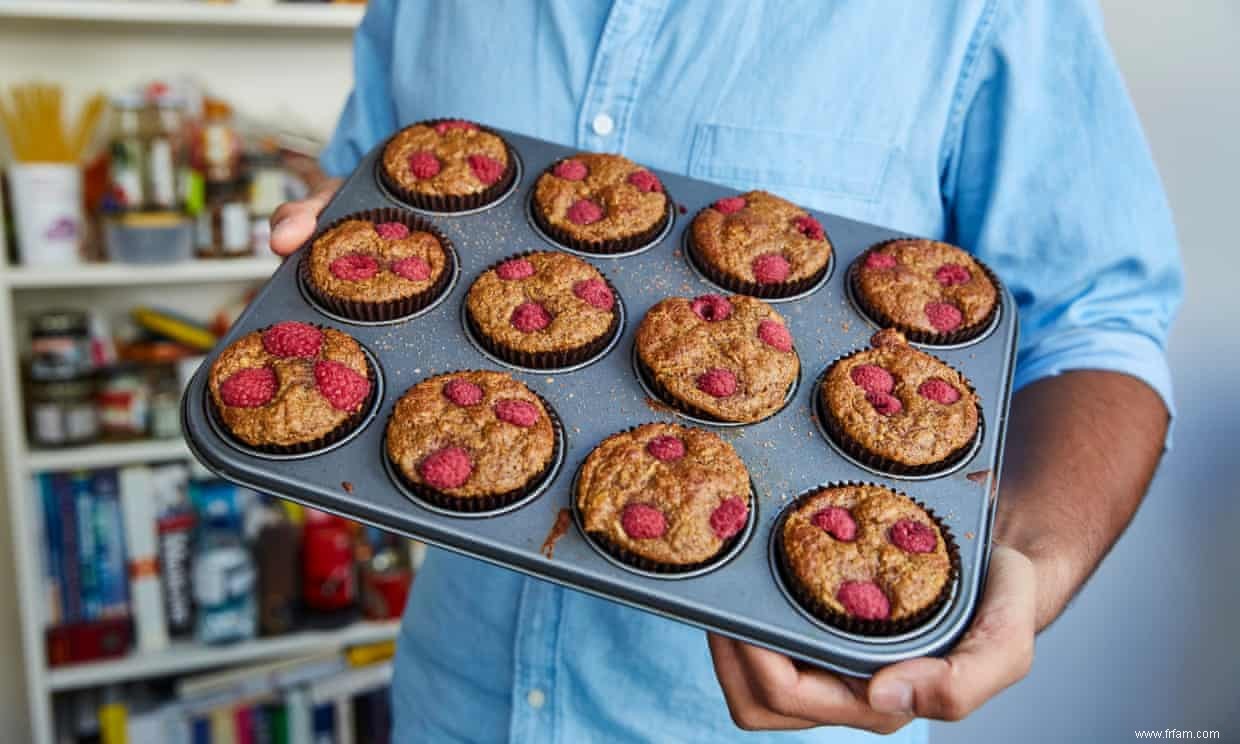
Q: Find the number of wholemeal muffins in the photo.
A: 12